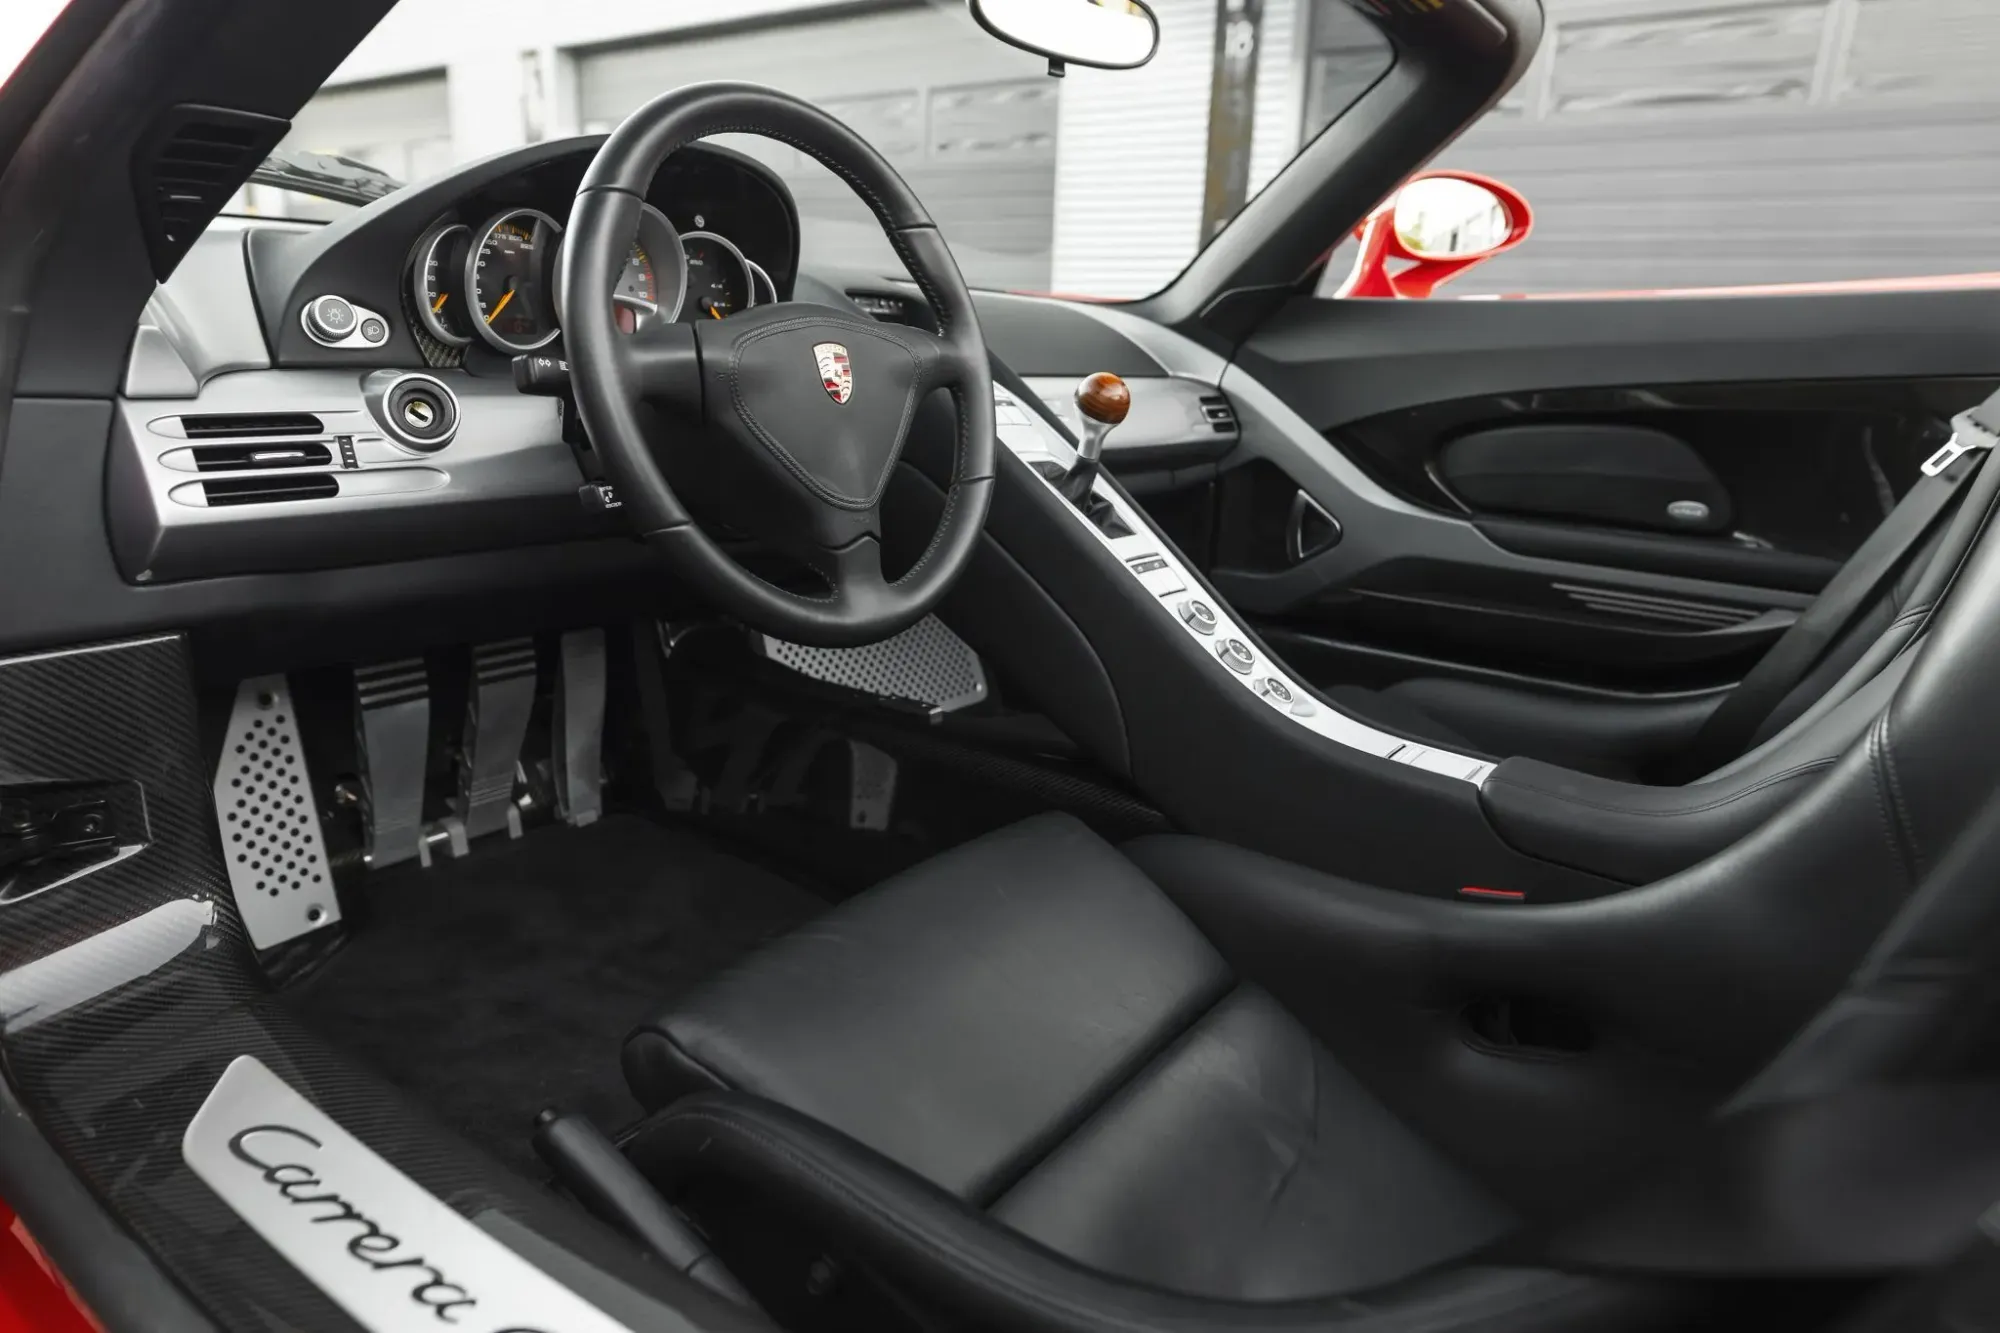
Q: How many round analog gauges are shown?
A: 5